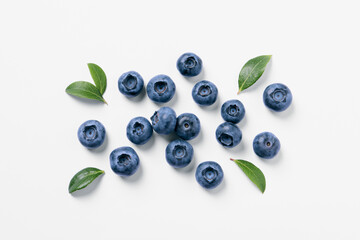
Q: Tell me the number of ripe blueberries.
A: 15